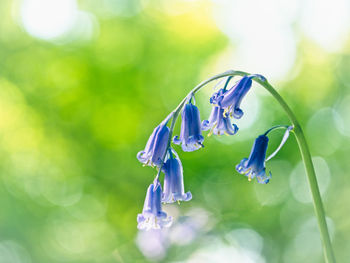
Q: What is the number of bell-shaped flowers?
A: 7